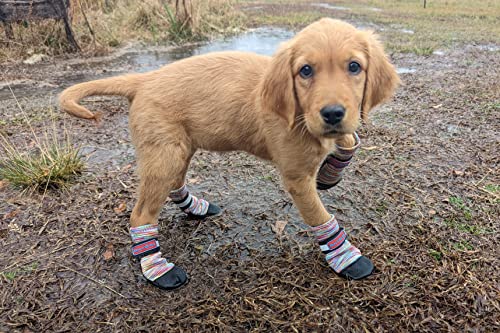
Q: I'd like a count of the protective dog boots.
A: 4